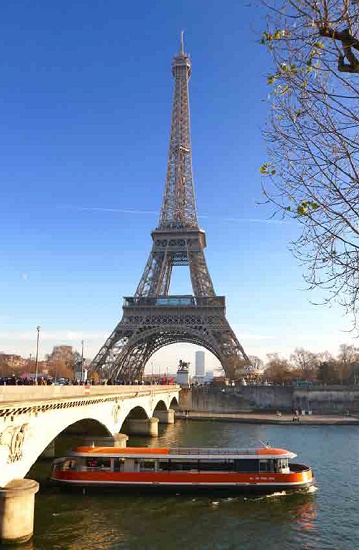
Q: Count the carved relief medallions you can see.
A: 2